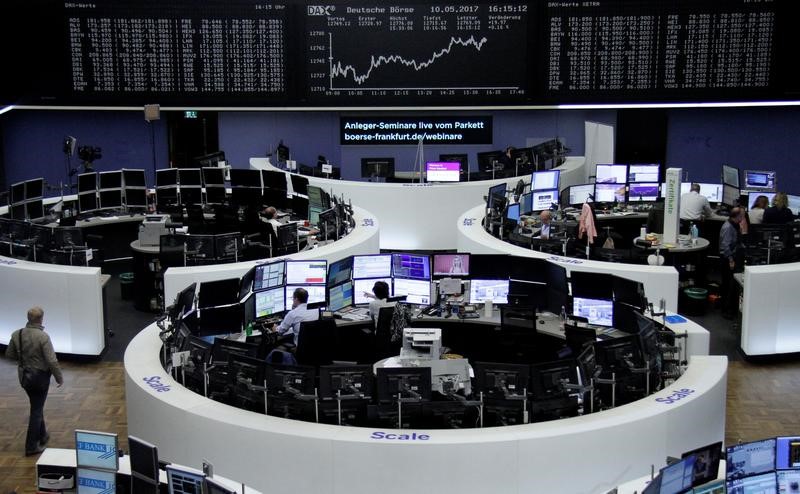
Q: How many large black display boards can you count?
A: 3